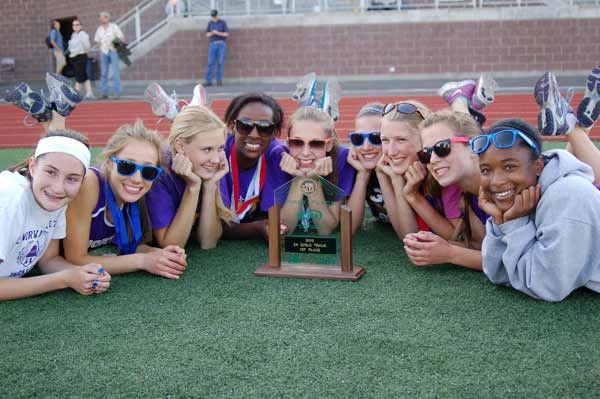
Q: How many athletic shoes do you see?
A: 10